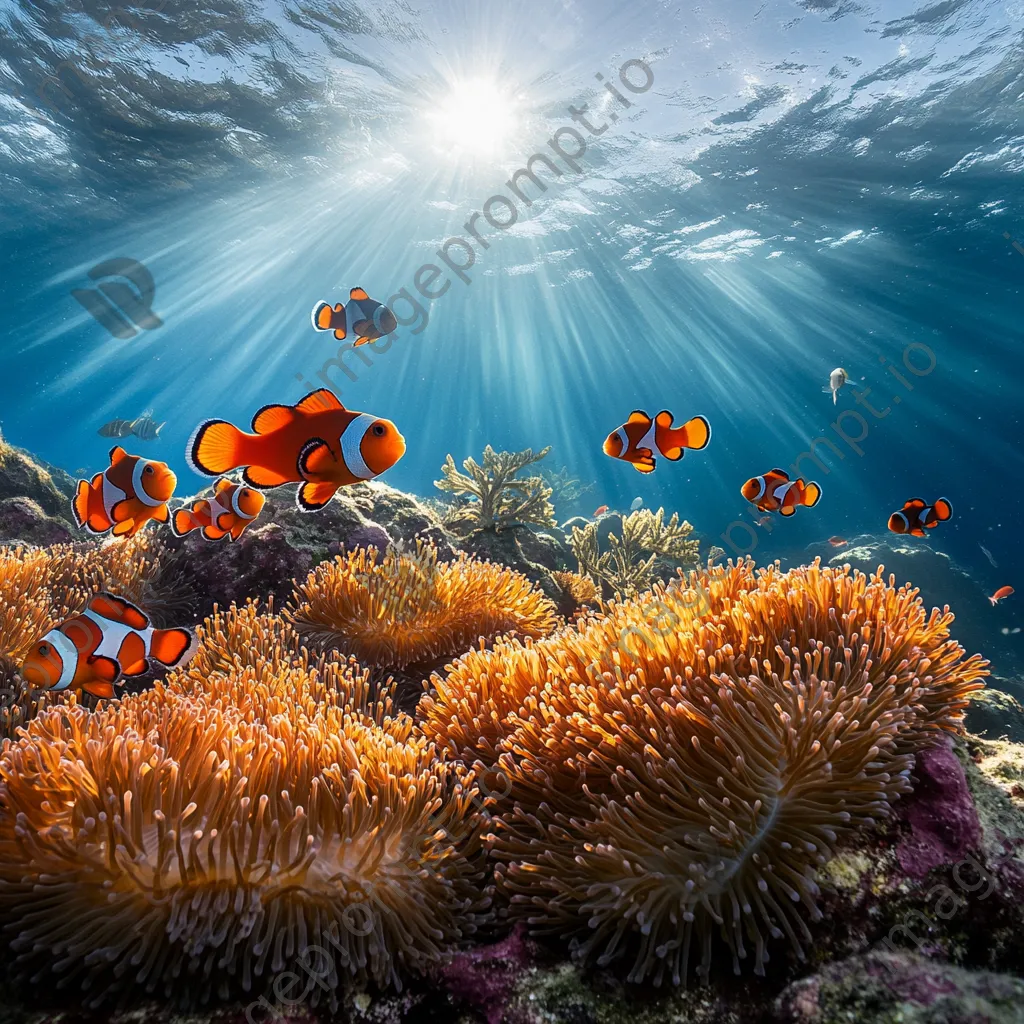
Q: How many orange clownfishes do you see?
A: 8